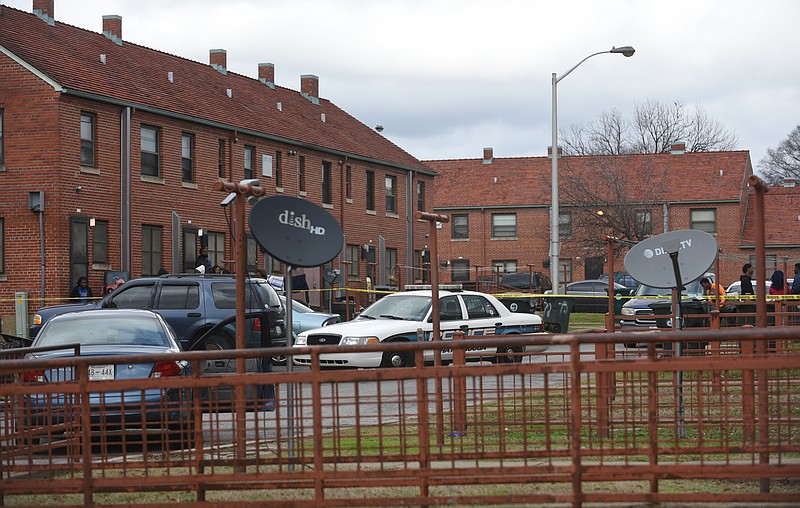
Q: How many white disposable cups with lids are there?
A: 0